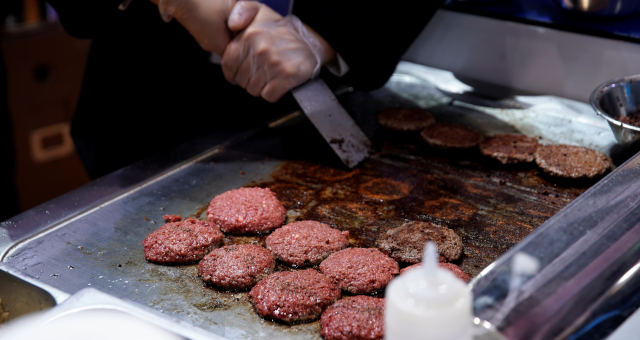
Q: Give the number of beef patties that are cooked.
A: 5